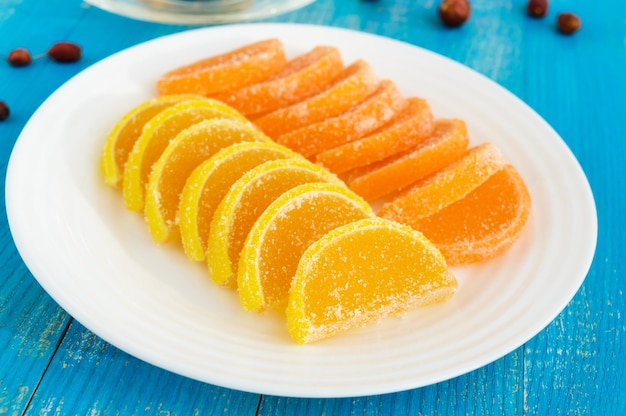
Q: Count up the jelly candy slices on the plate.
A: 15